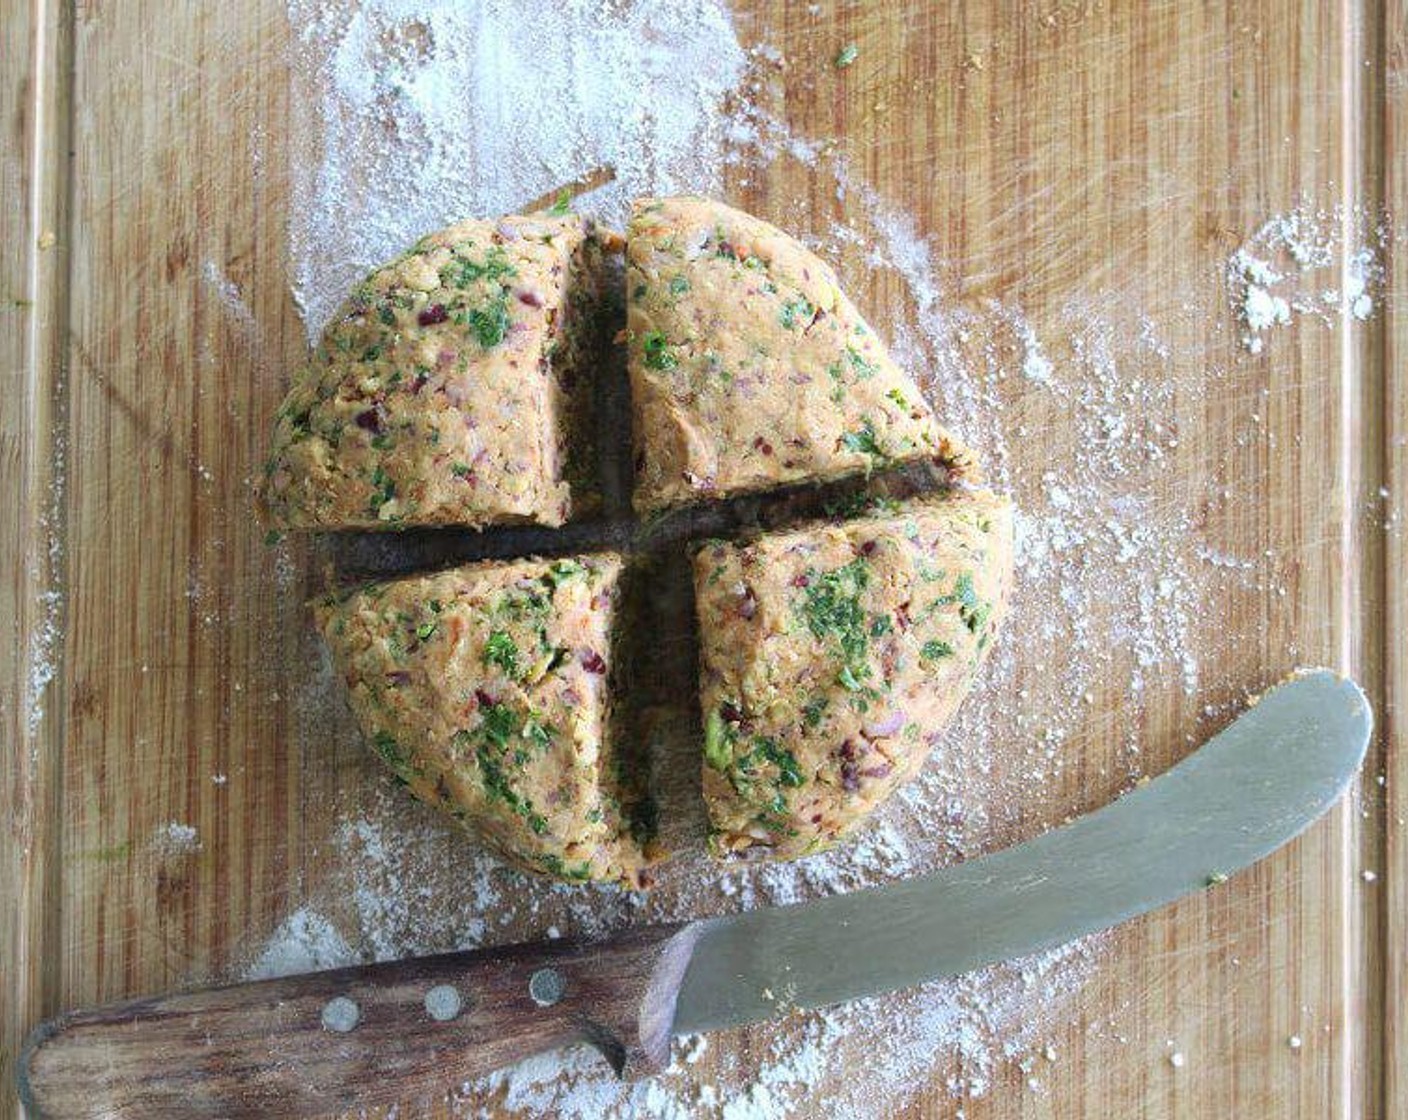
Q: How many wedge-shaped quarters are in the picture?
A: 4